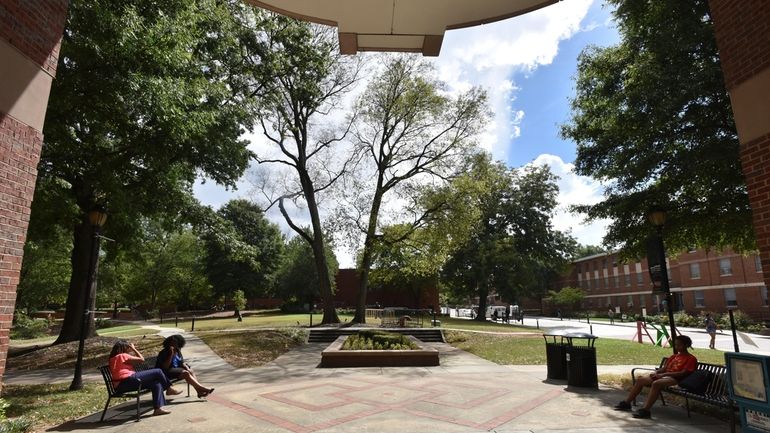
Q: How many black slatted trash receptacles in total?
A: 2